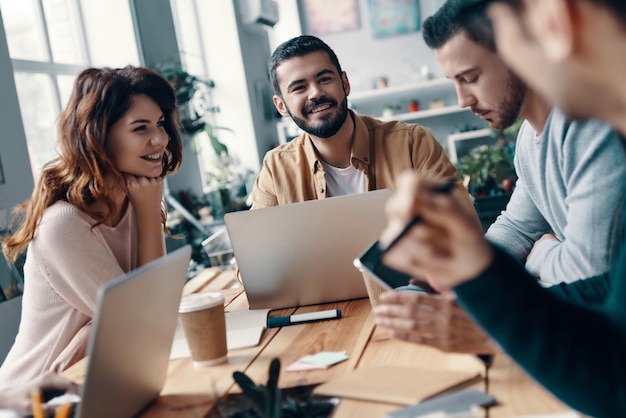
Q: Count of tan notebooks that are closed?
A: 1